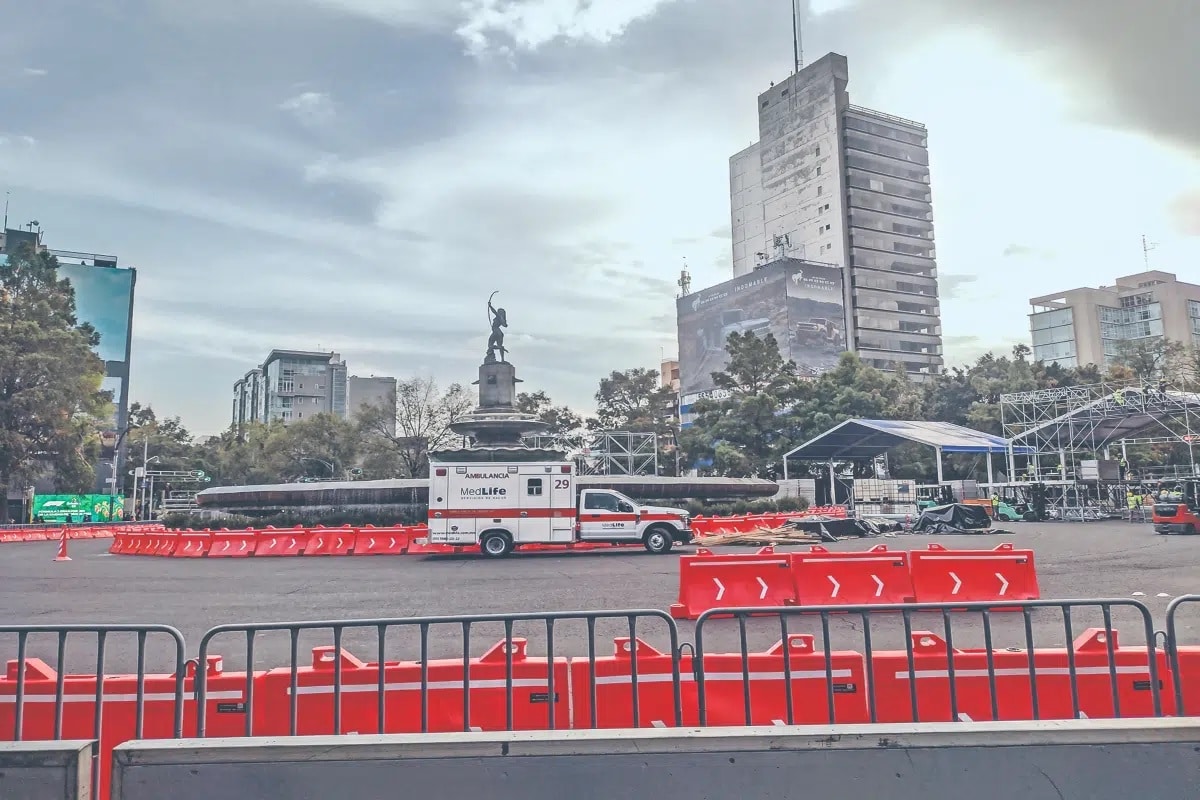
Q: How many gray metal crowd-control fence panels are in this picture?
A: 4